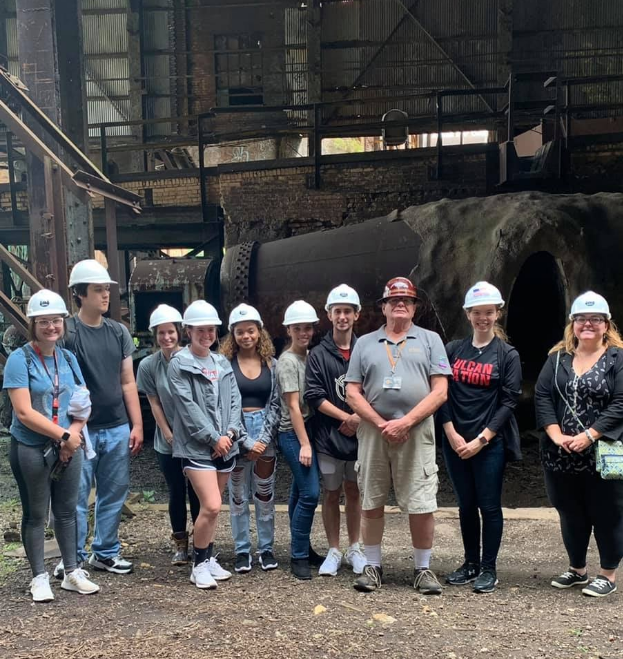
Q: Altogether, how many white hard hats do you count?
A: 9